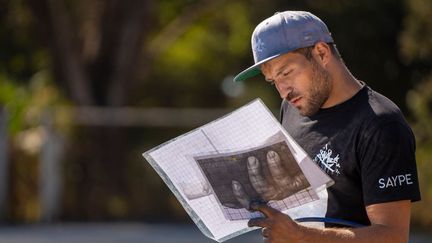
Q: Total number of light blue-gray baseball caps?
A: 1